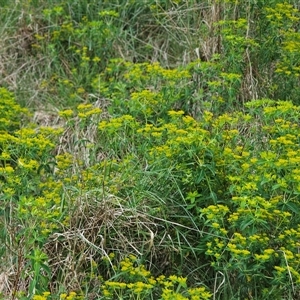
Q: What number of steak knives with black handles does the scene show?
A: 0